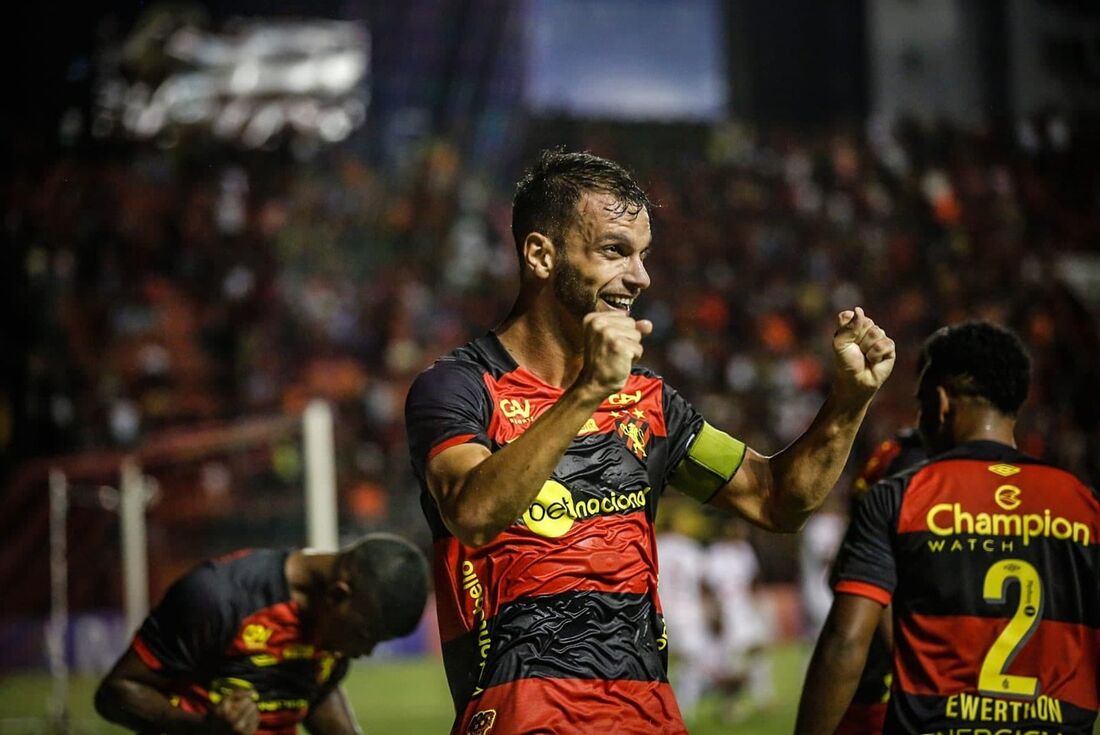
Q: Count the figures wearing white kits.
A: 3